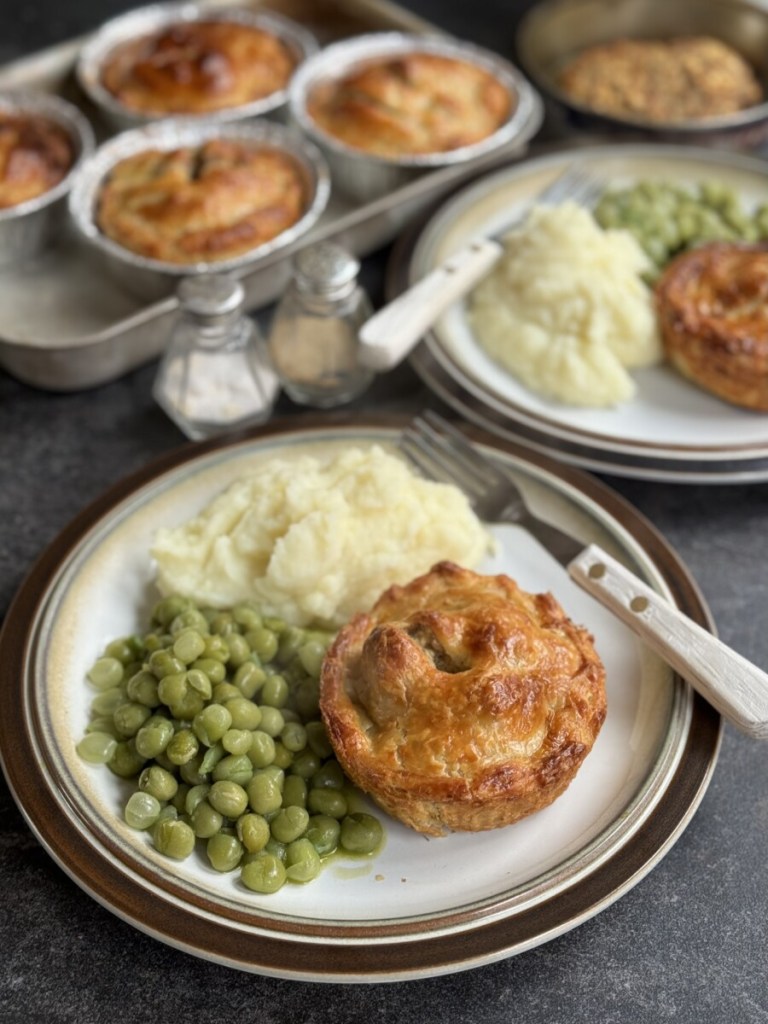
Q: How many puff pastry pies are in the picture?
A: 6